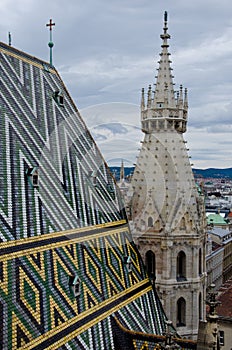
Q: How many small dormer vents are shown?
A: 5